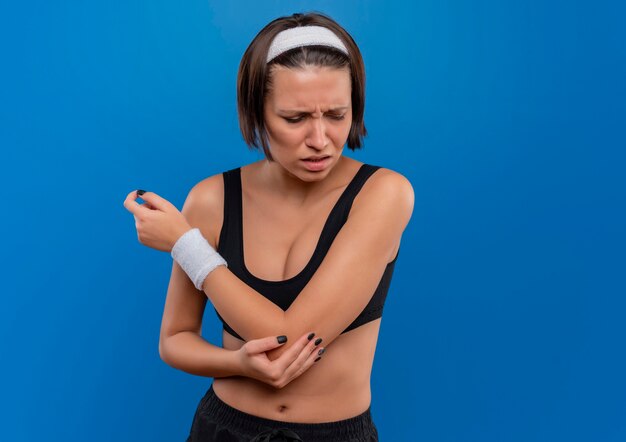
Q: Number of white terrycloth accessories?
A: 2